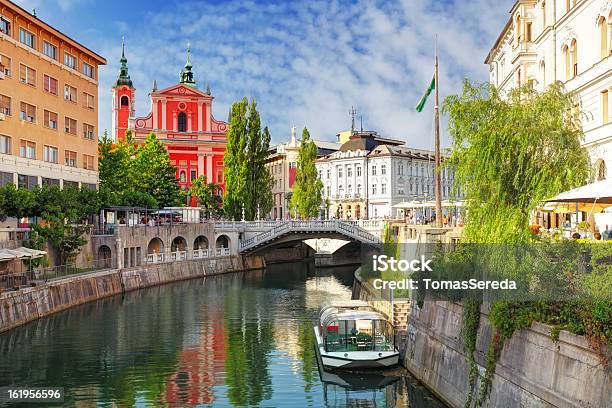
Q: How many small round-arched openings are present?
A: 5